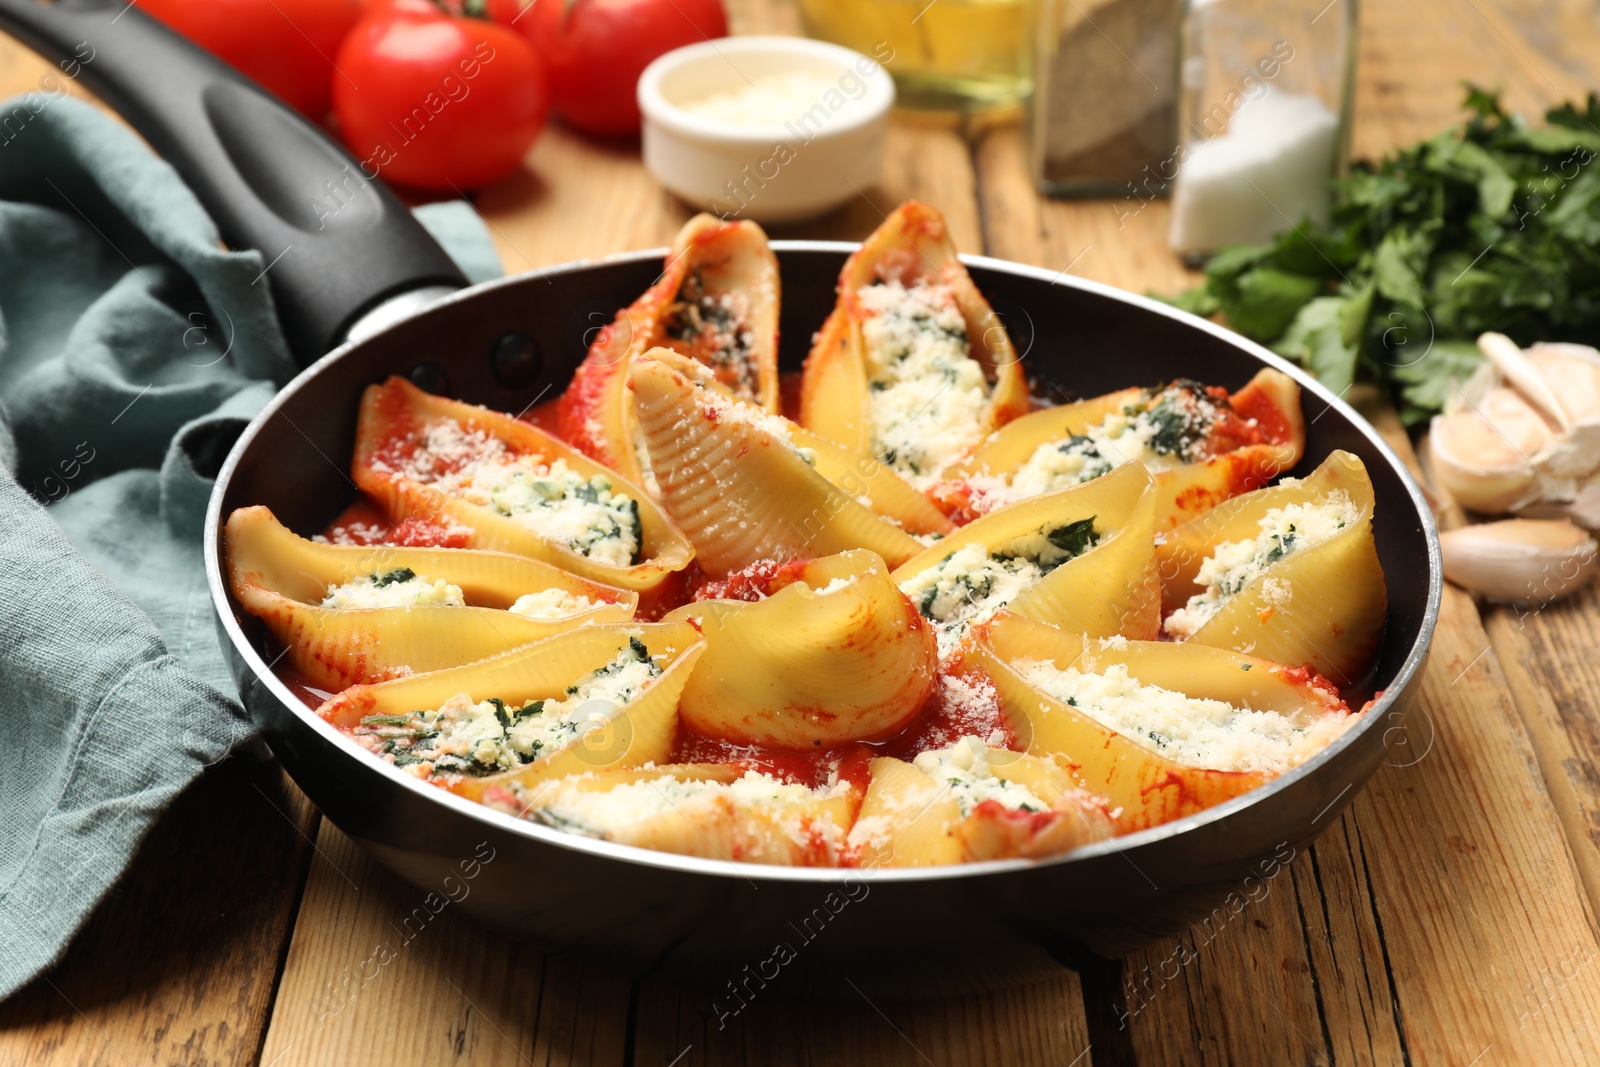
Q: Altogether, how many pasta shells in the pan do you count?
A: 13